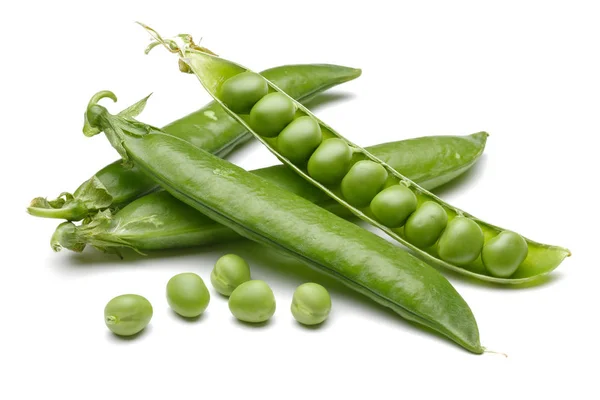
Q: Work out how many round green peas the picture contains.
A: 14